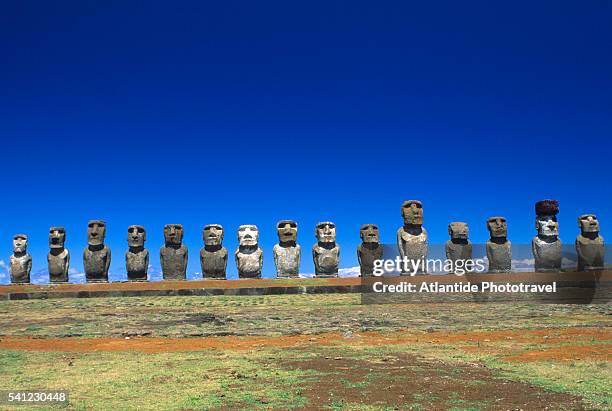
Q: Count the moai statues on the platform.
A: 15